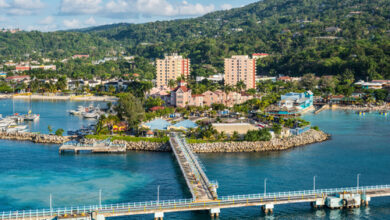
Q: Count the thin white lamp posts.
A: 6